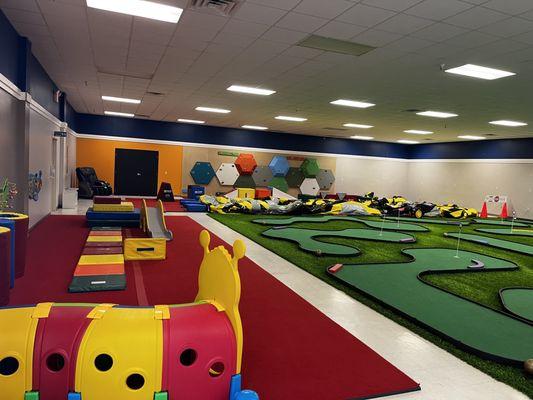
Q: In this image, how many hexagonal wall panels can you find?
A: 11